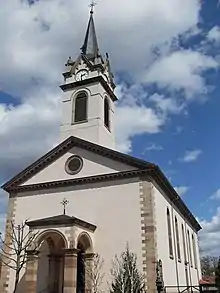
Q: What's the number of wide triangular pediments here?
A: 1